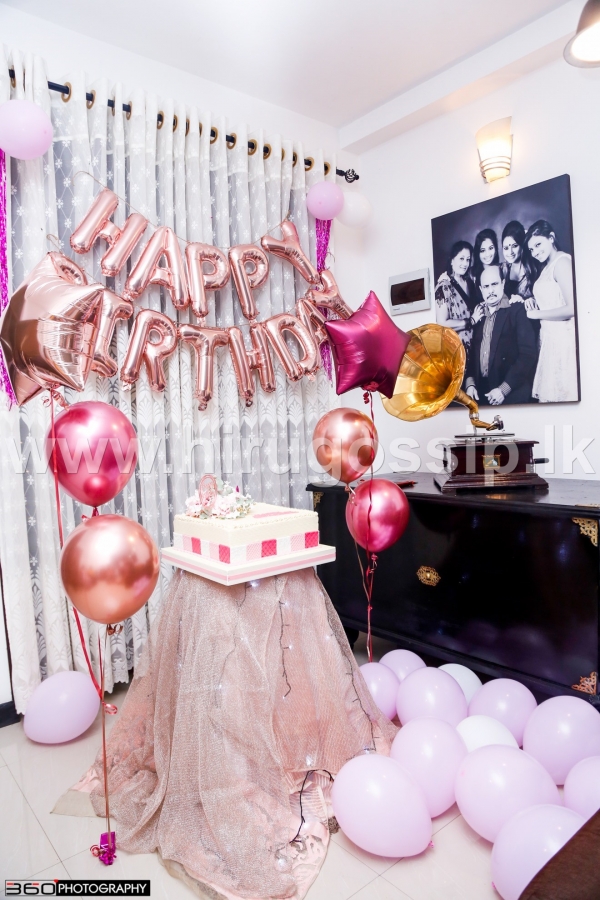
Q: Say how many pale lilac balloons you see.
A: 13